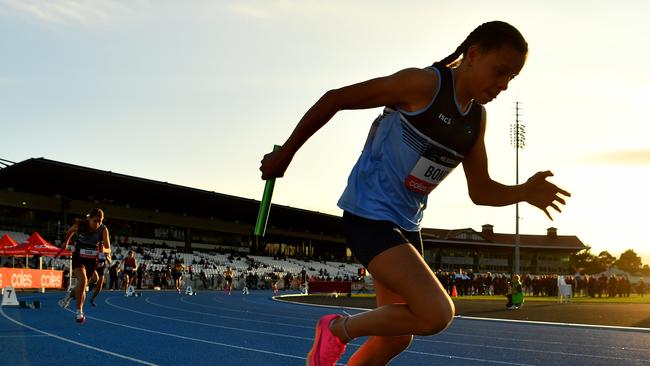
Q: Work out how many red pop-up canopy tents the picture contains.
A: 2